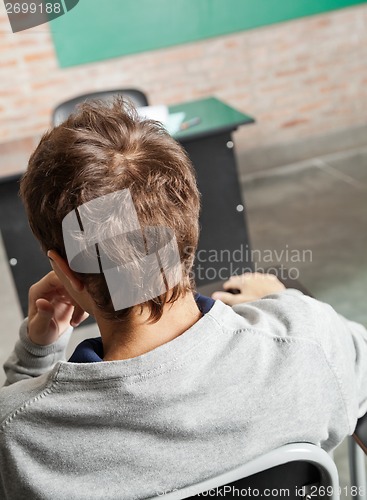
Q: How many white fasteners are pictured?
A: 3